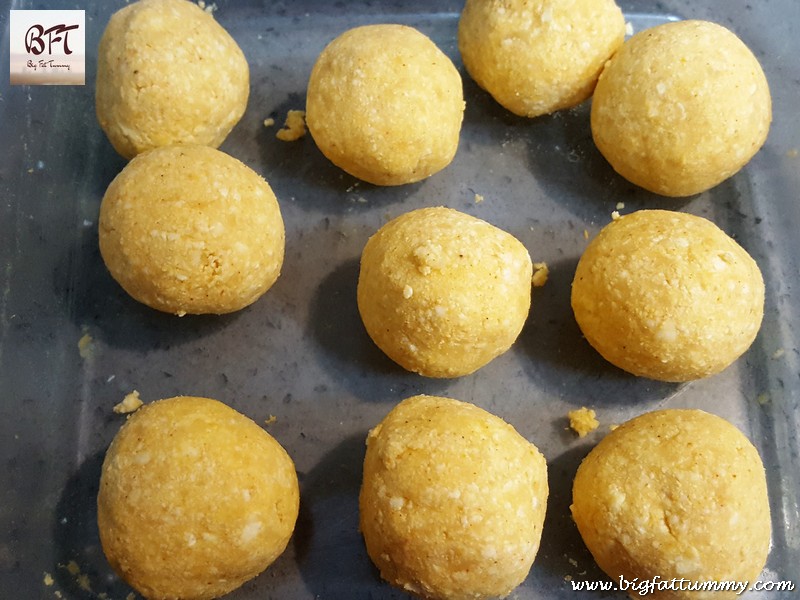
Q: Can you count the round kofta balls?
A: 10